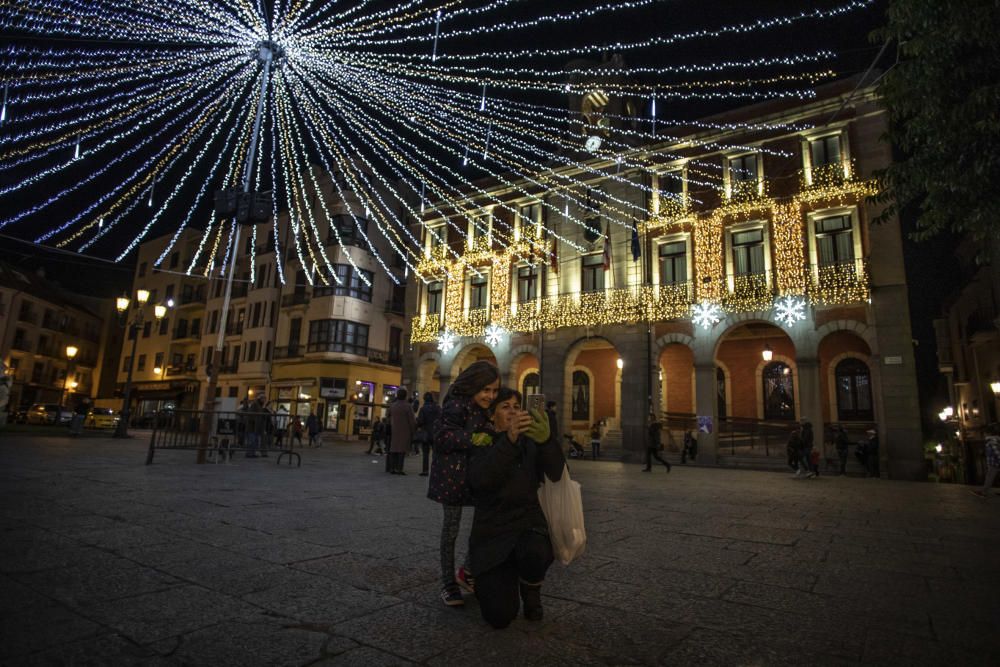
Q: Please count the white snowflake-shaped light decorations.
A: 4